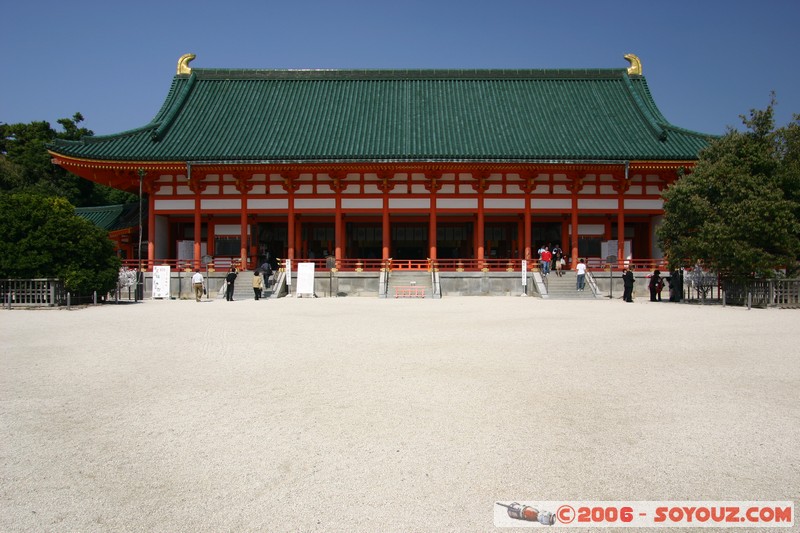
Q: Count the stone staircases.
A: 3